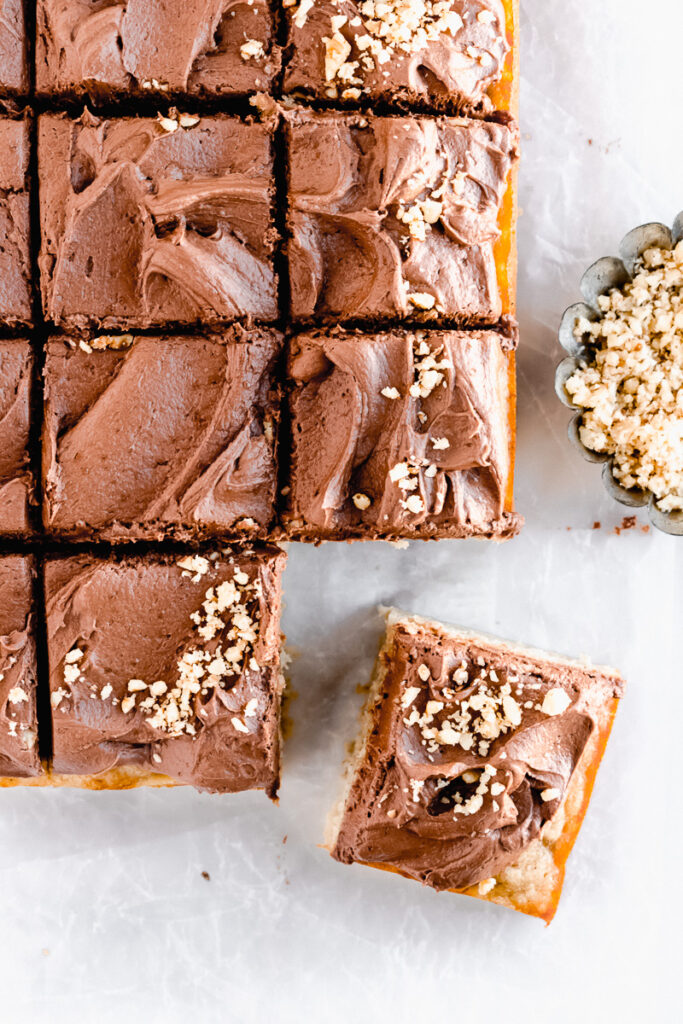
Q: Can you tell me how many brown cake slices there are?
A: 12